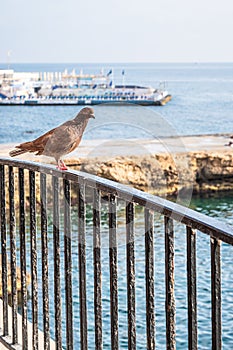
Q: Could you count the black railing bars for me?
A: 15